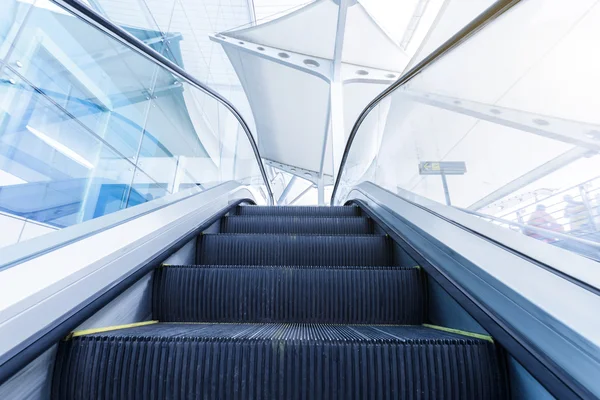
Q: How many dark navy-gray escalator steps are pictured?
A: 5